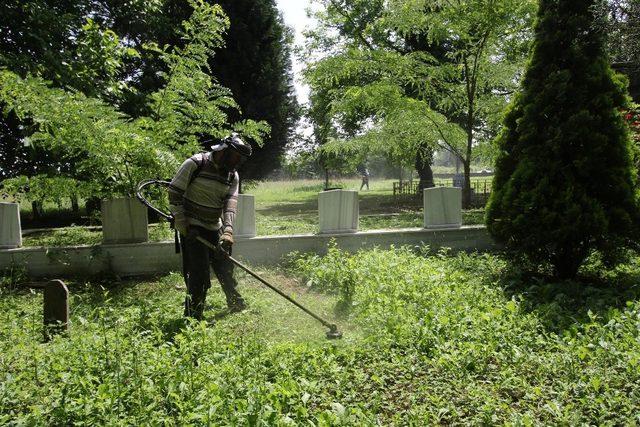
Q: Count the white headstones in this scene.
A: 5